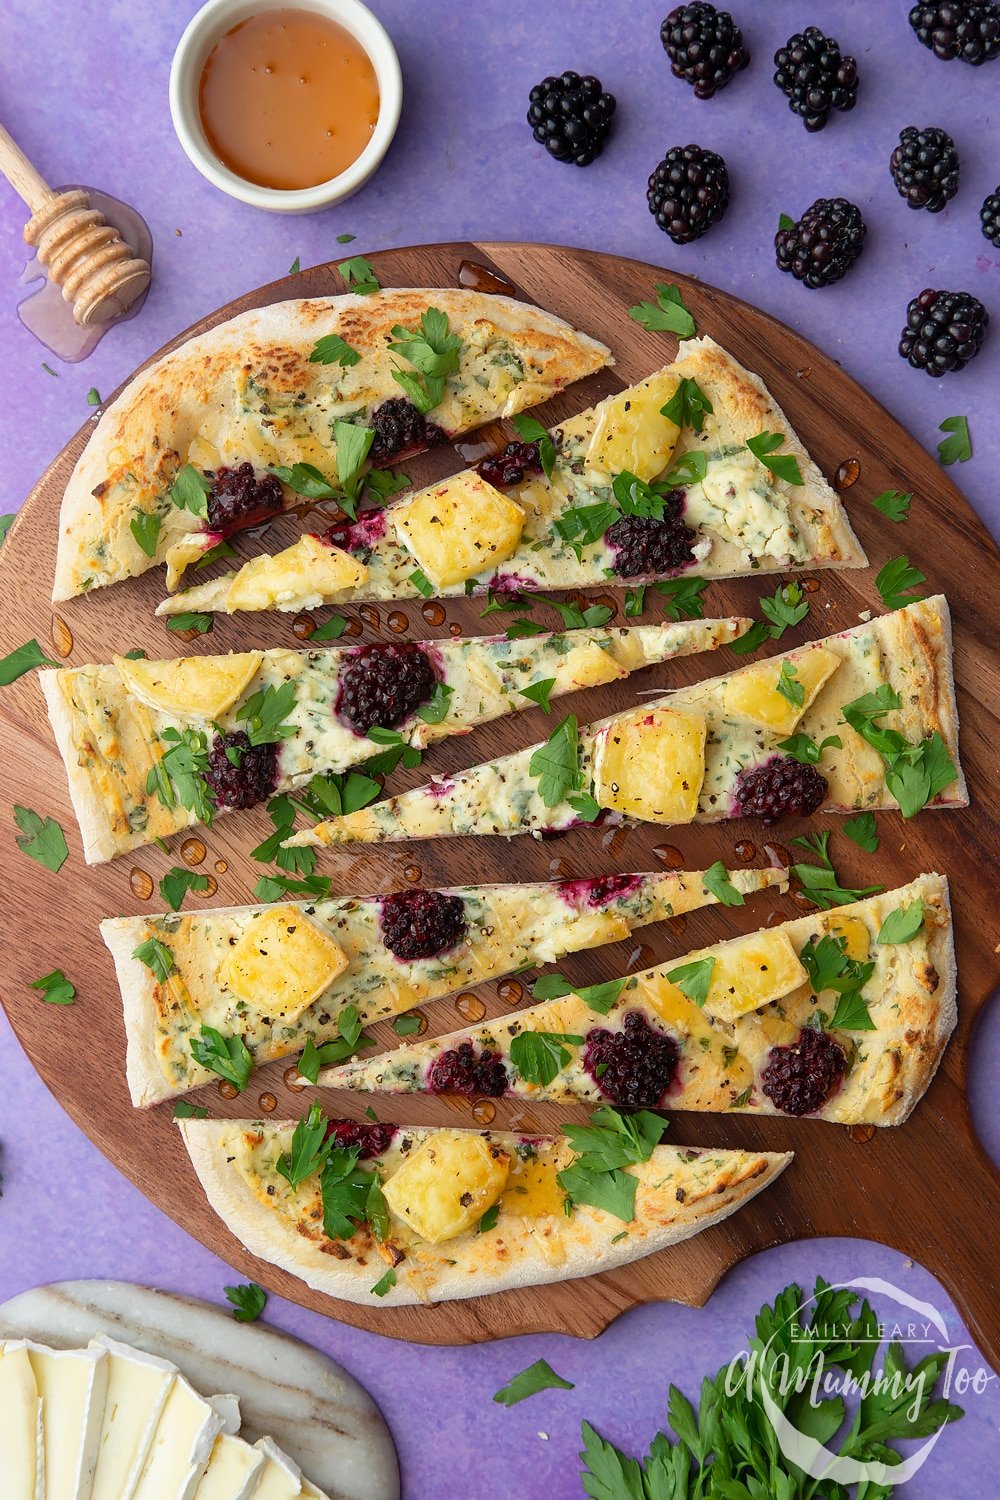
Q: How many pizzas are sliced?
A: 1